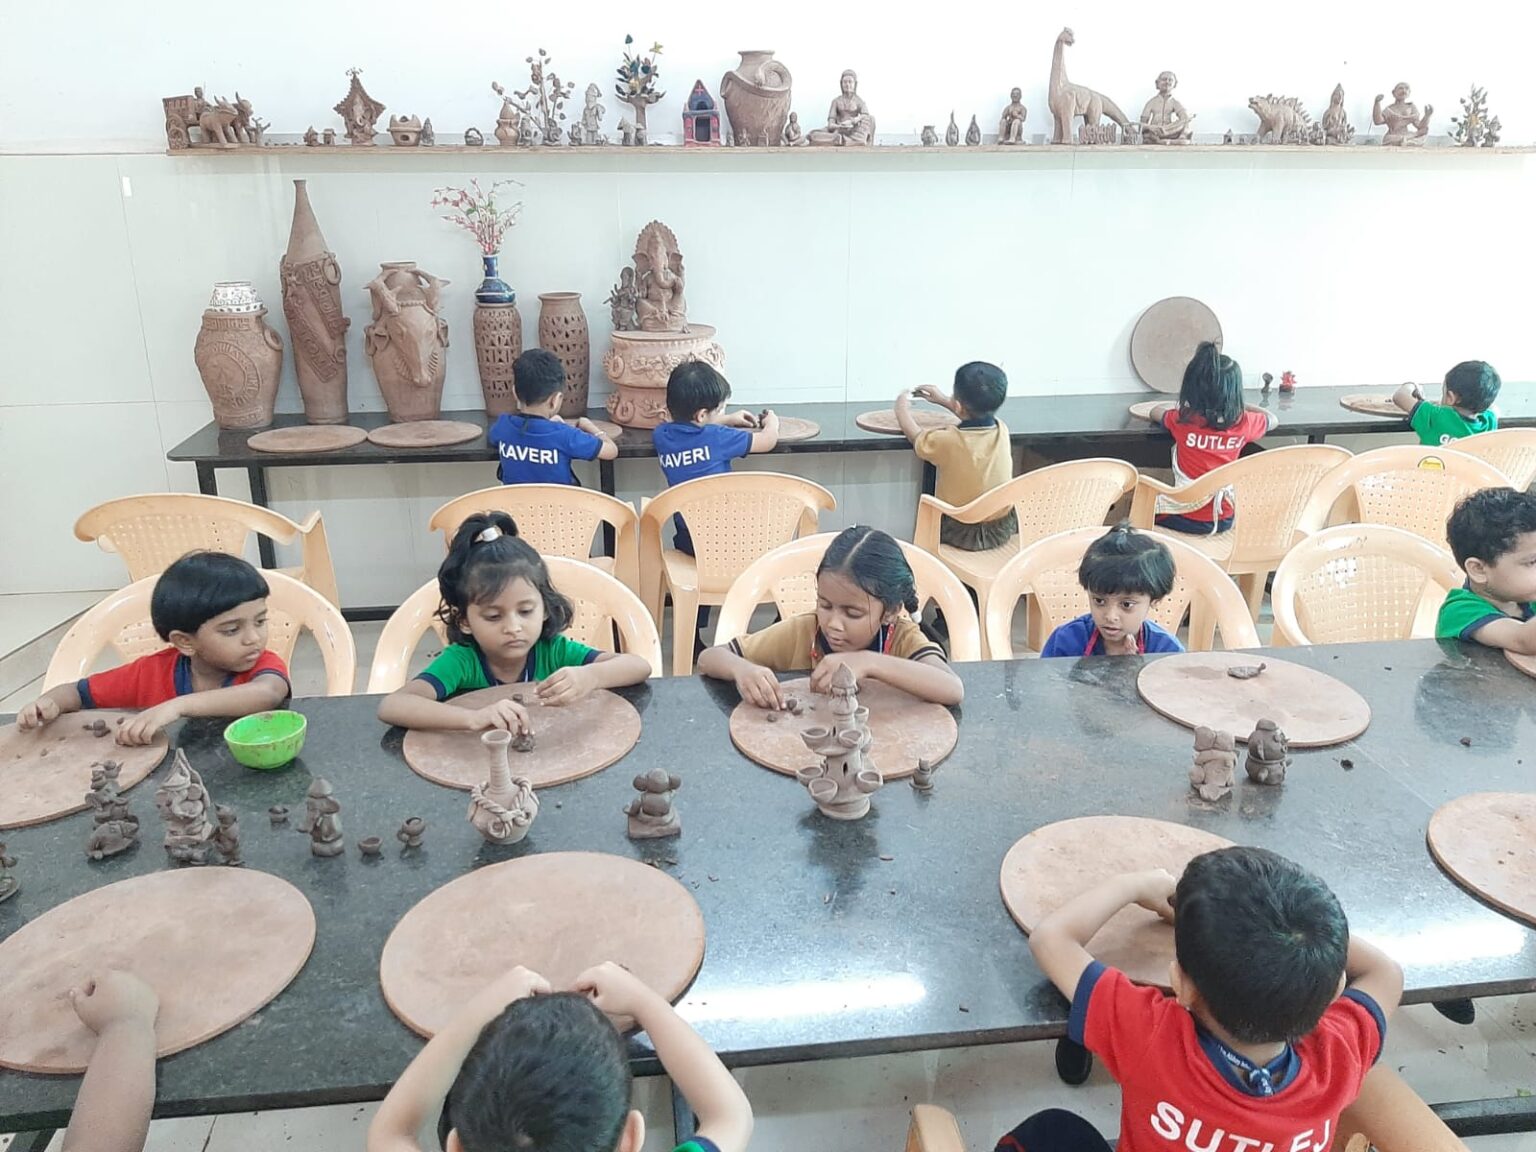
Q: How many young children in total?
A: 13